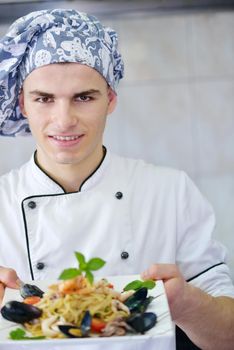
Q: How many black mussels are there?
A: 5